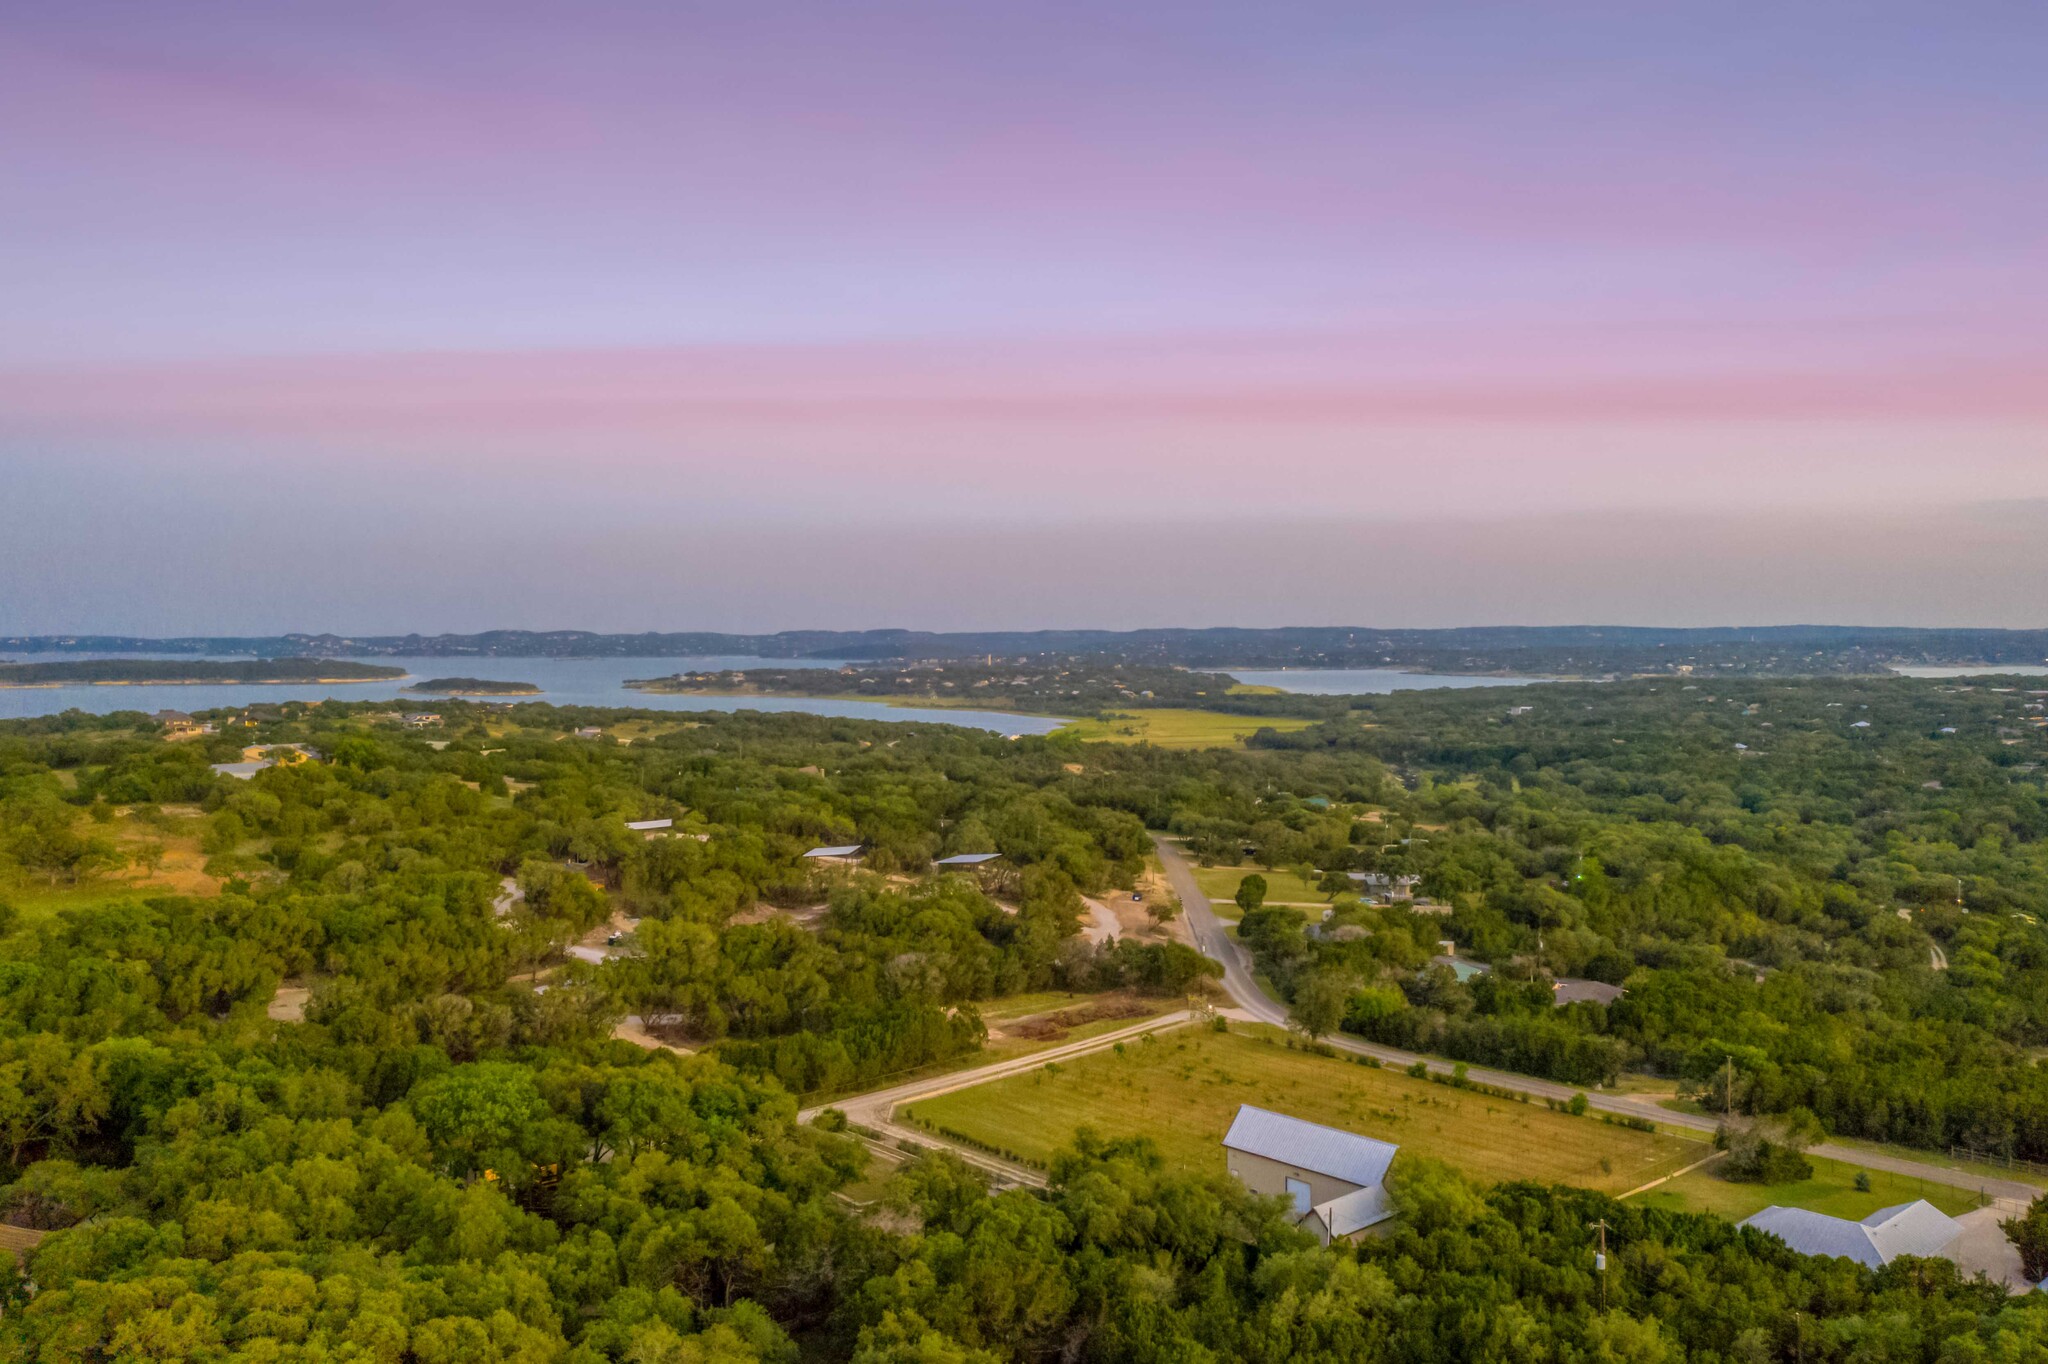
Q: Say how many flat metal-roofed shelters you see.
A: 3